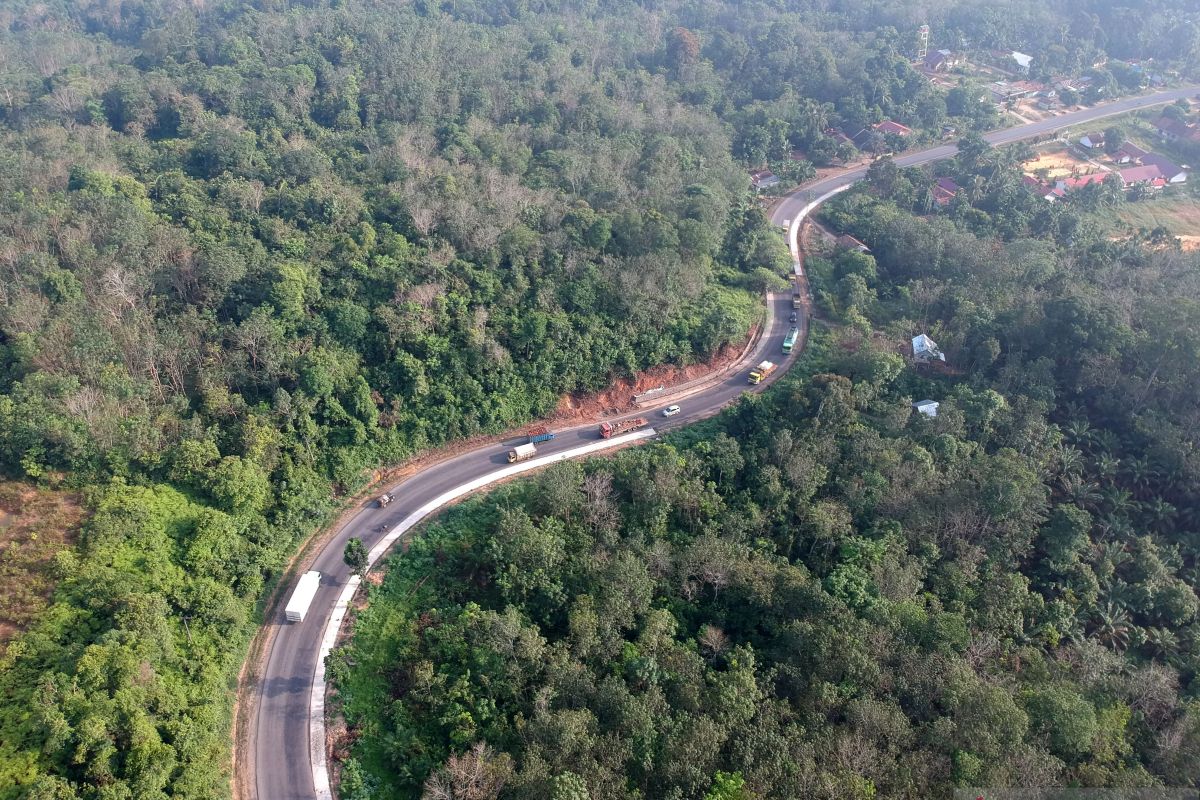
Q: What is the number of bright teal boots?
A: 0